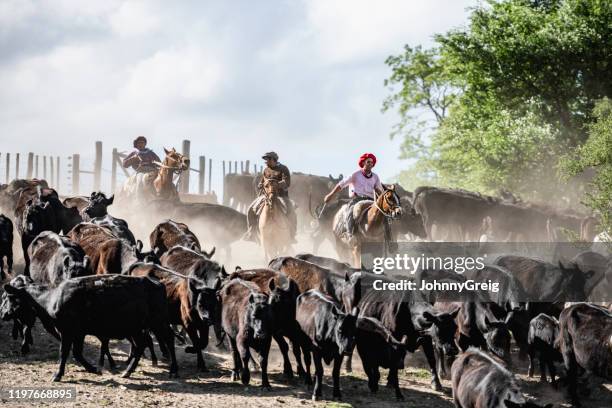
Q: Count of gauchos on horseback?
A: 3